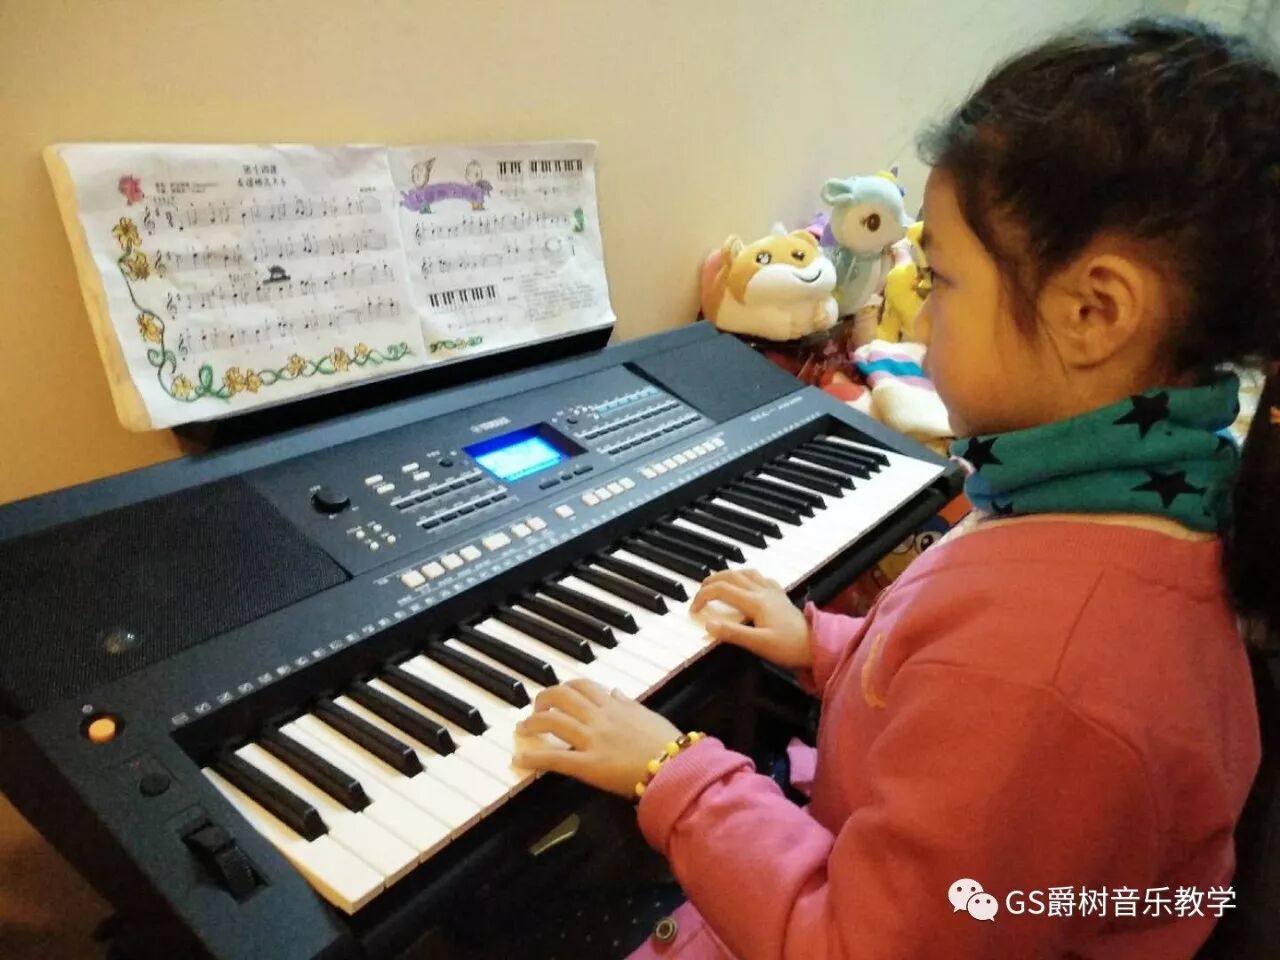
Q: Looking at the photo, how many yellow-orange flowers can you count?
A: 9